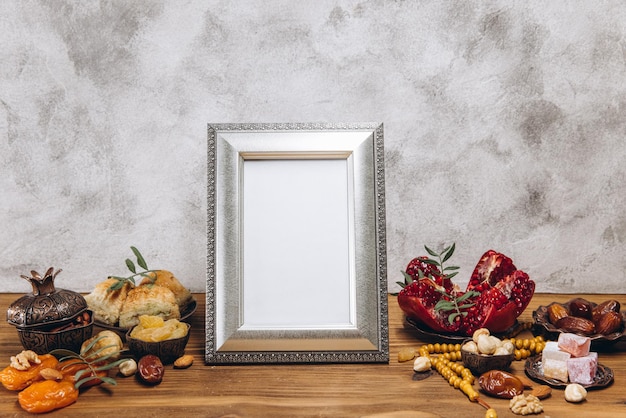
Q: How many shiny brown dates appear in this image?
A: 7